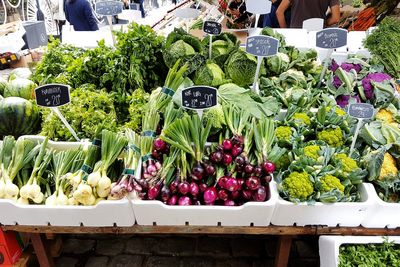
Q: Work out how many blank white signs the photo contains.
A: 2